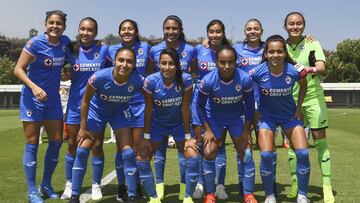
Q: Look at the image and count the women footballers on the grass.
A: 11